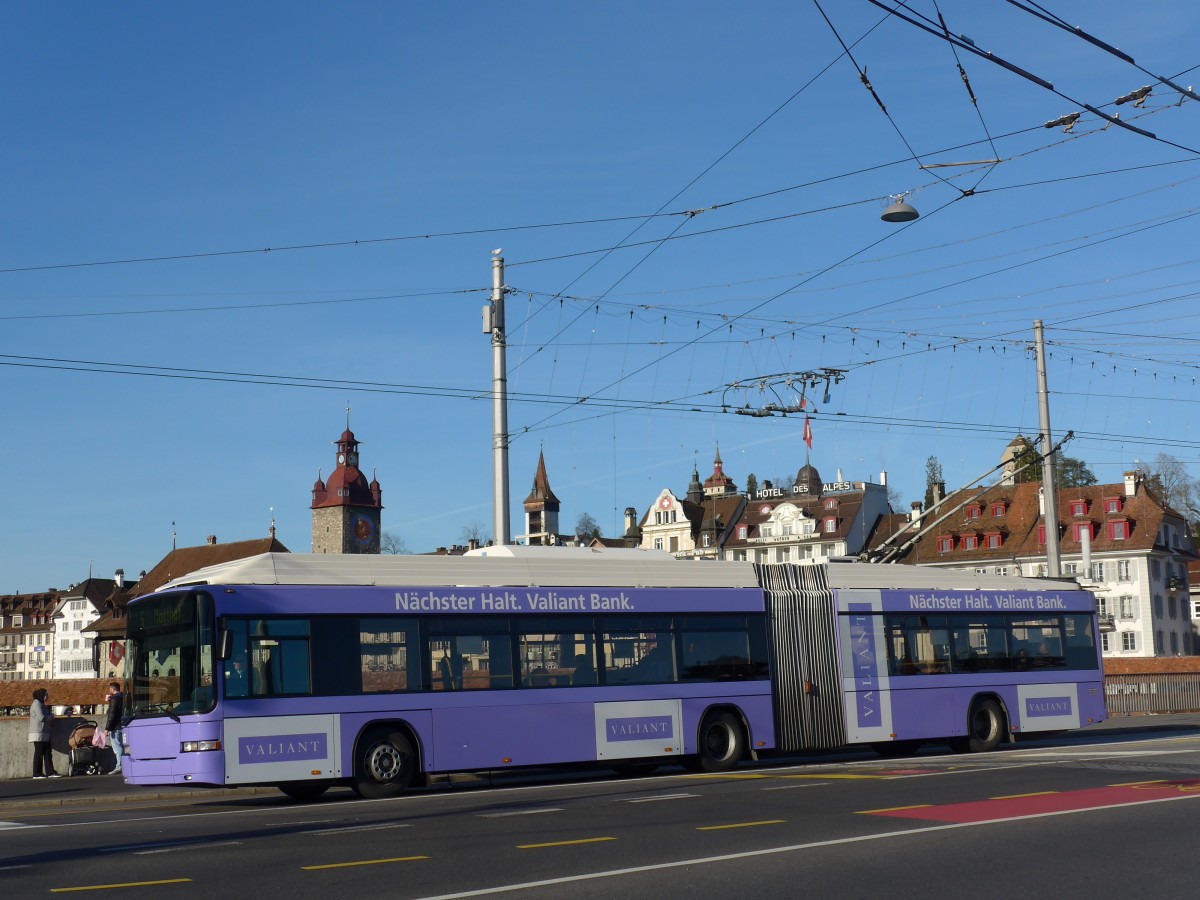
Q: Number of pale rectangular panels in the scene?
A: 4